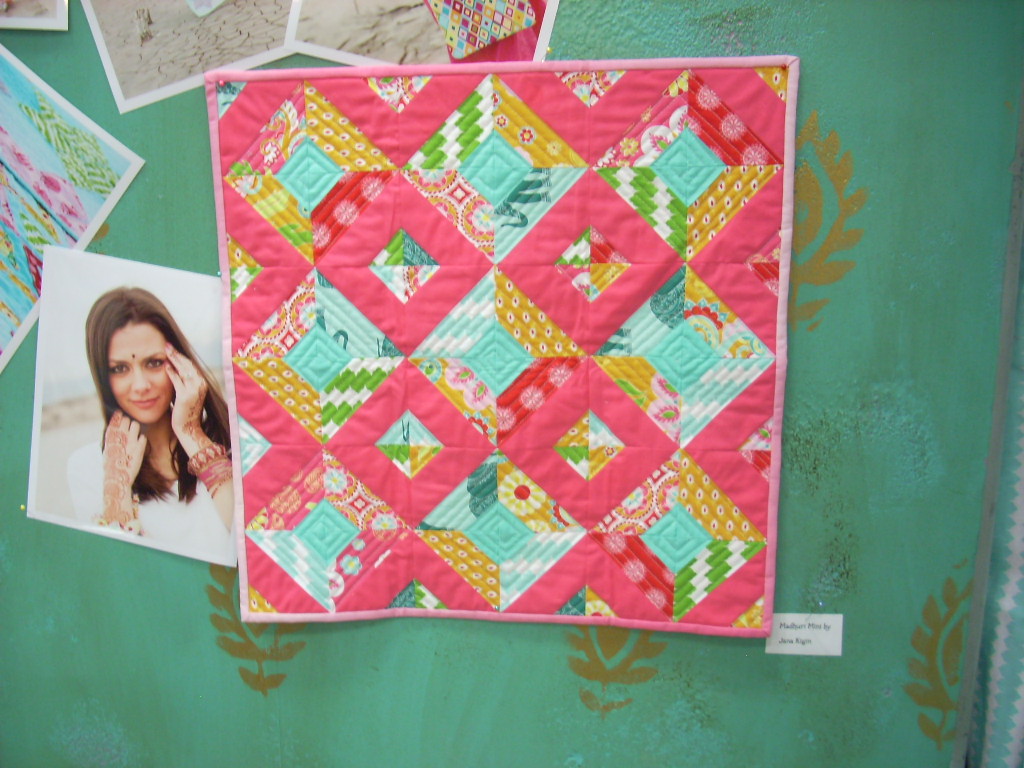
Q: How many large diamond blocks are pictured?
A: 9